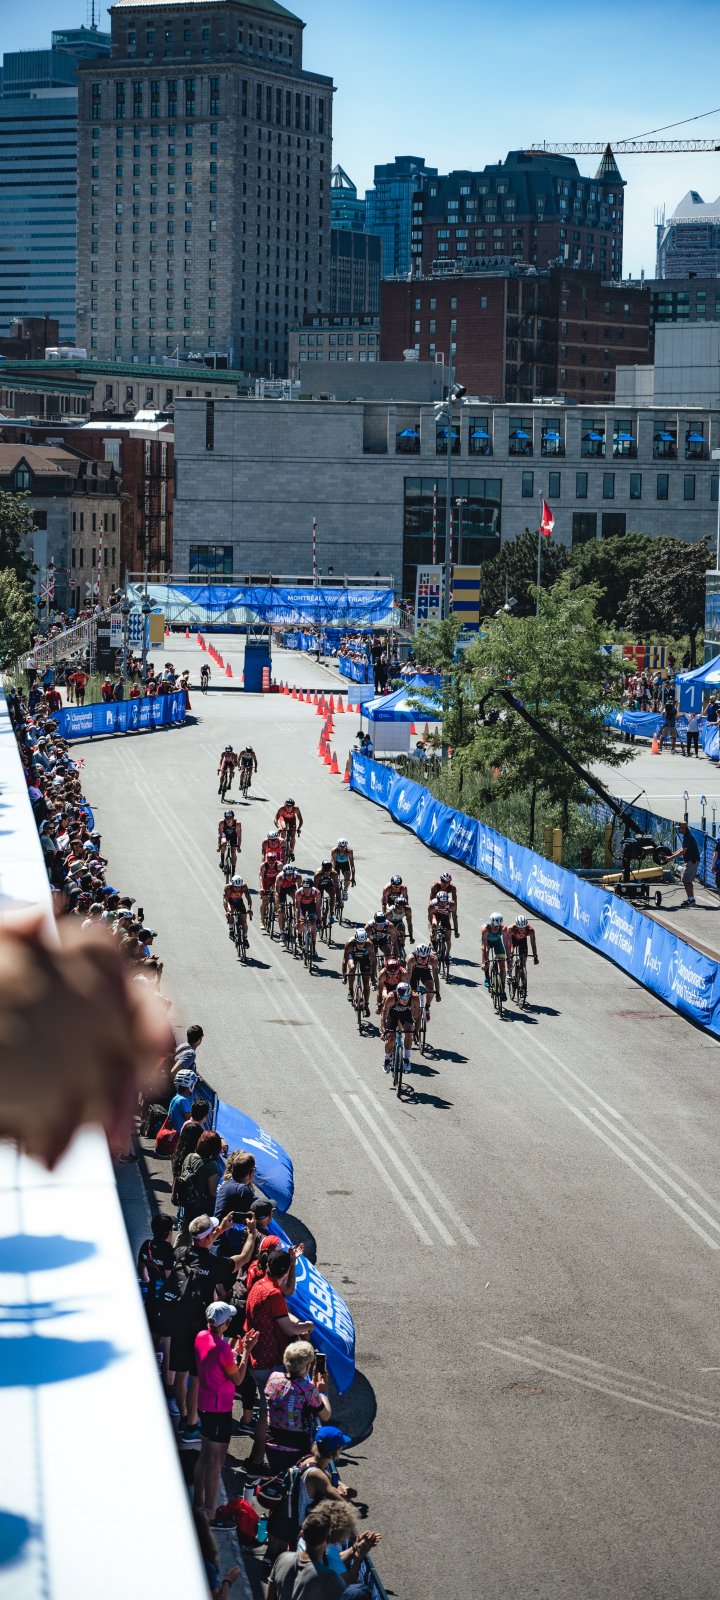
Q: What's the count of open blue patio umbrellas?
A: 9